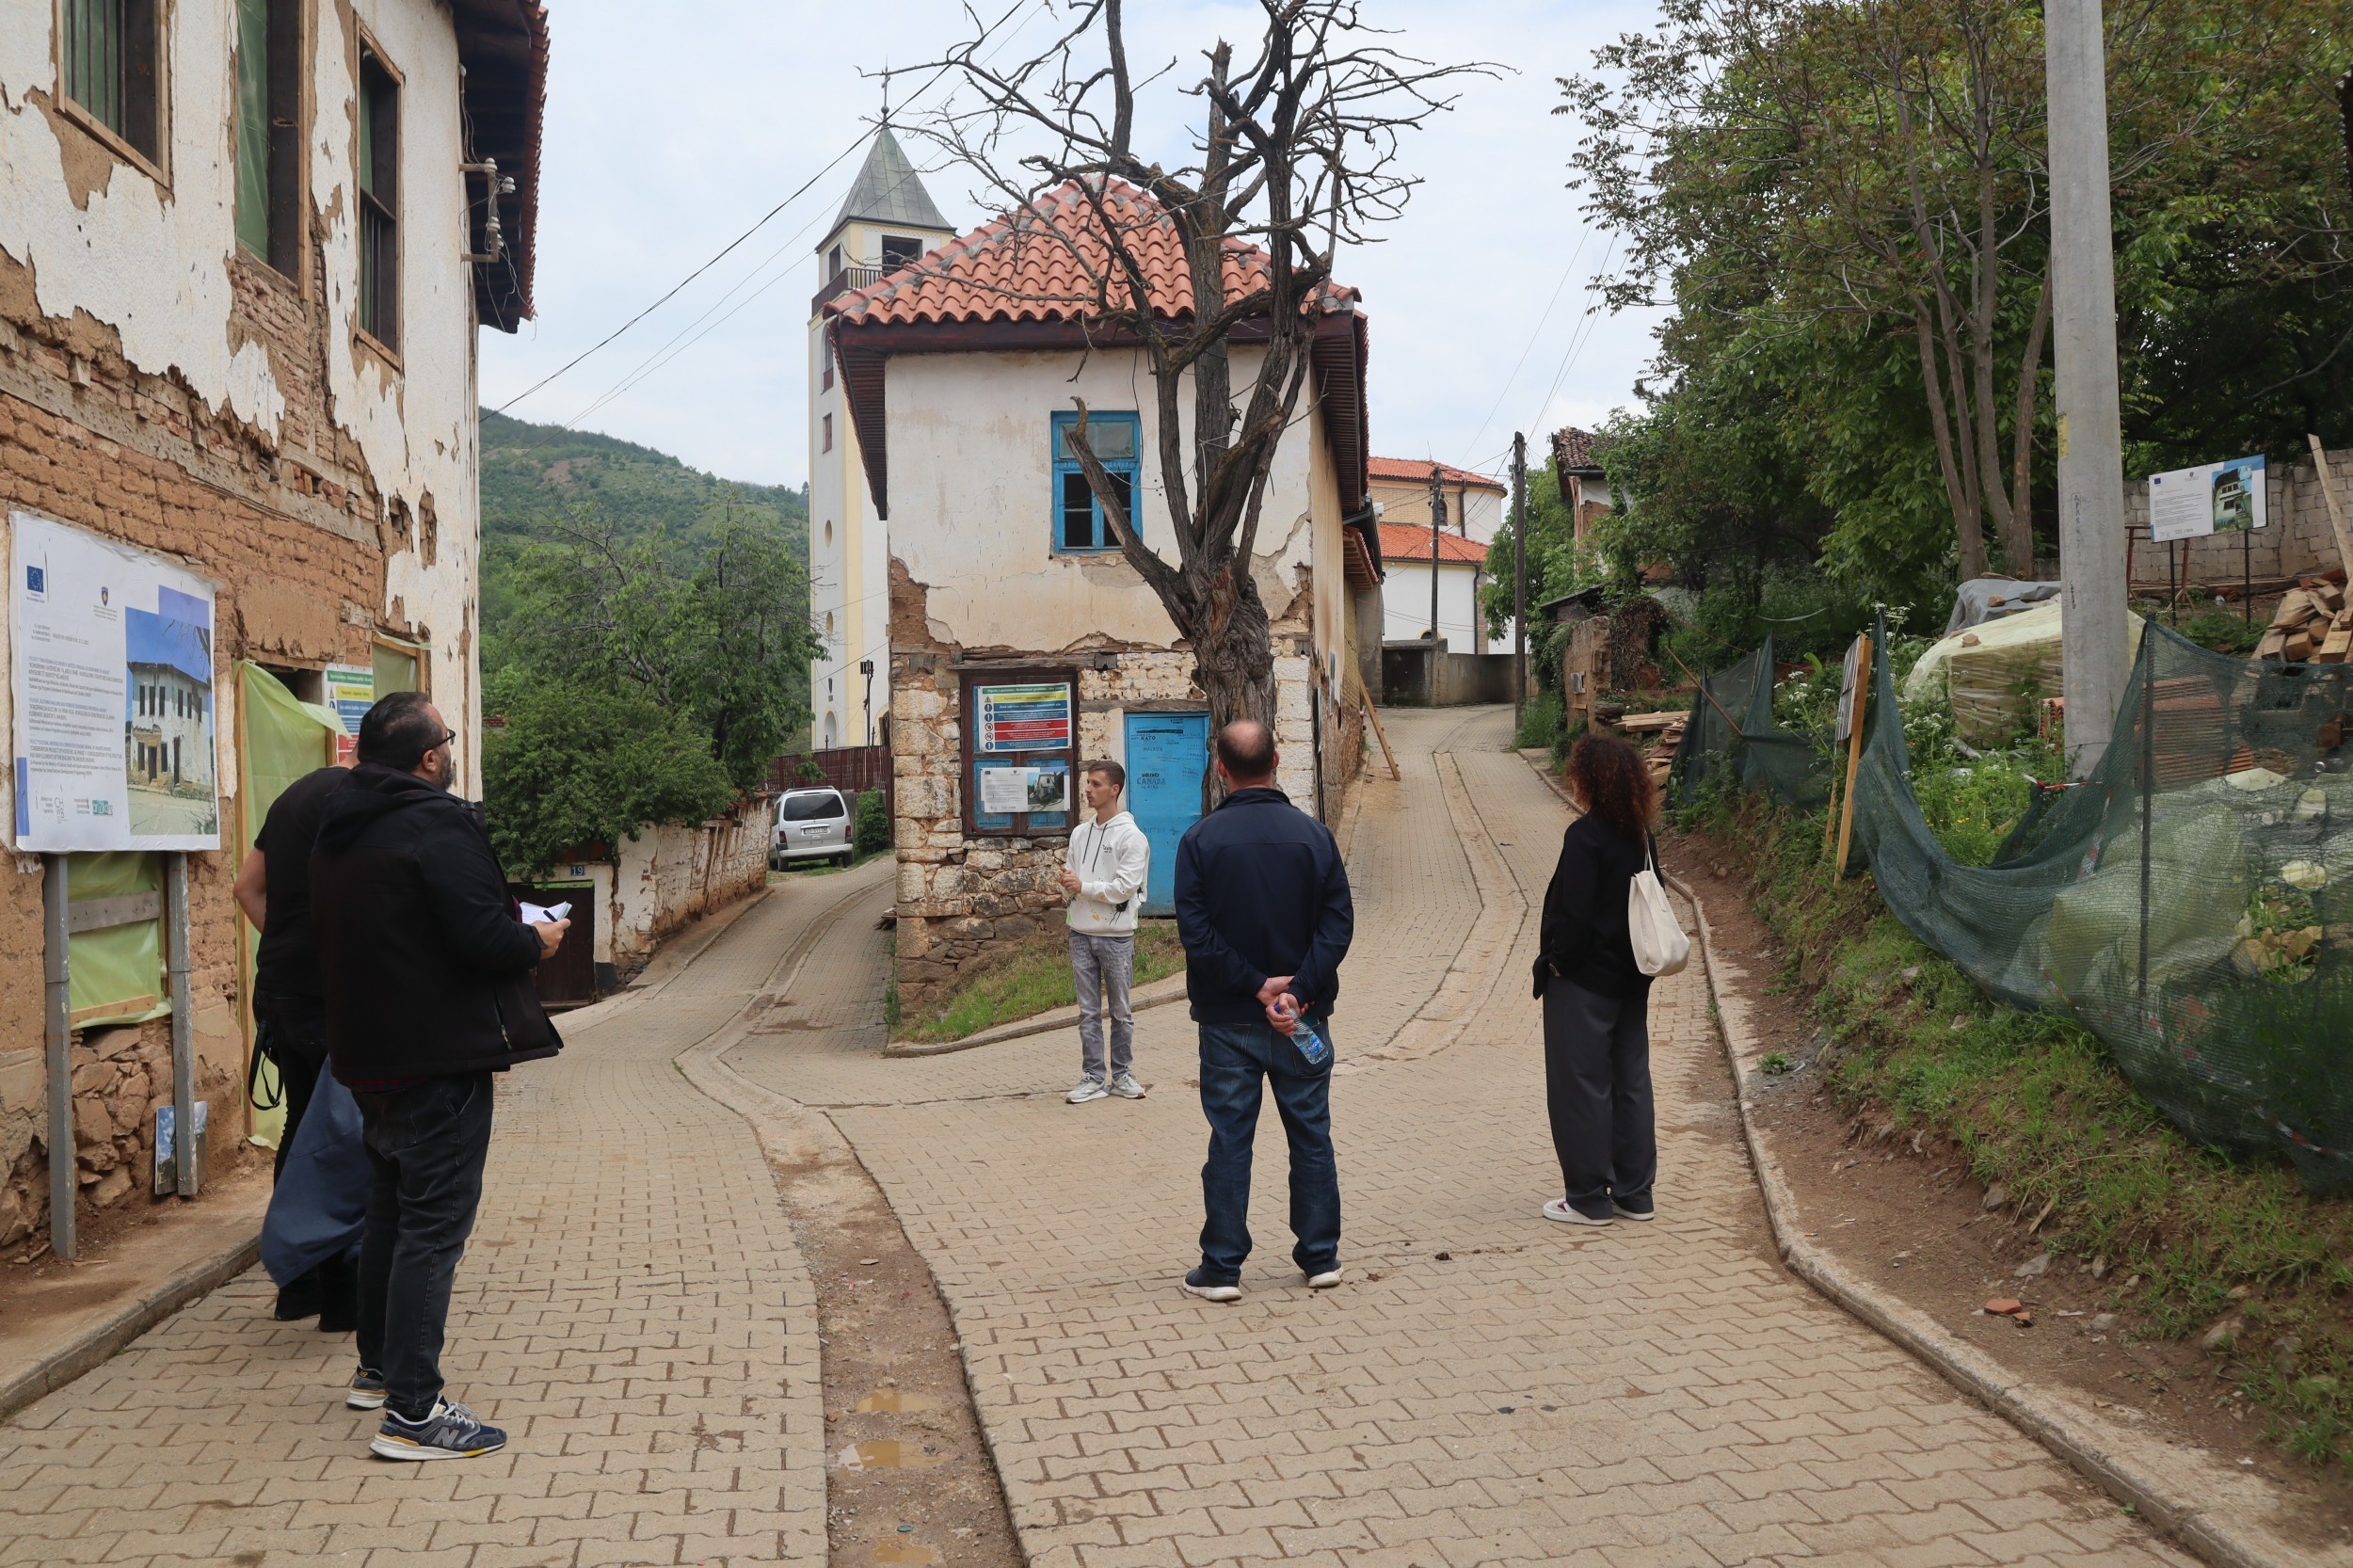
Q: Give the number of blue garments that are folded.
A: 1